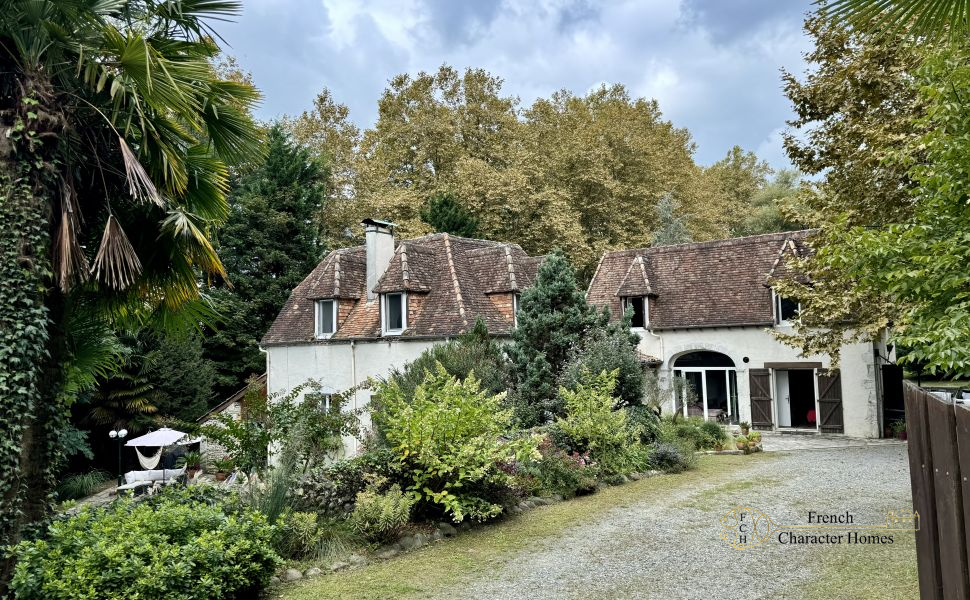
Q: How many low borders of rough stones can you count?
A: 1